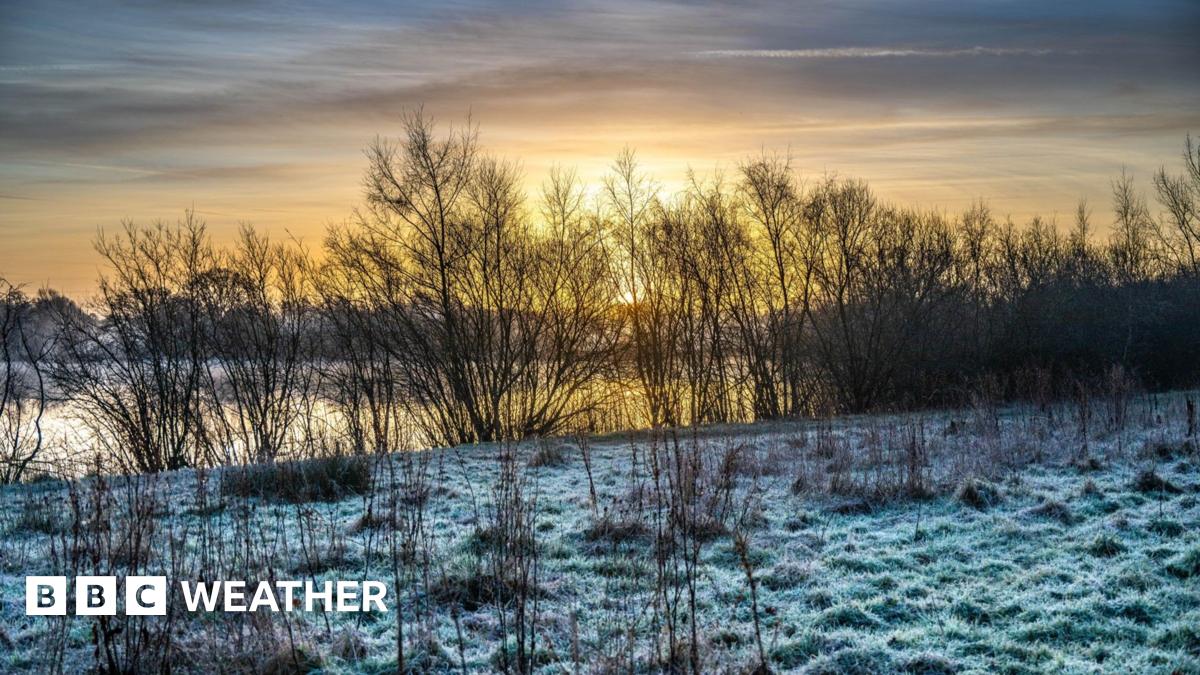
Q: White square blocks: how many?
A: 3